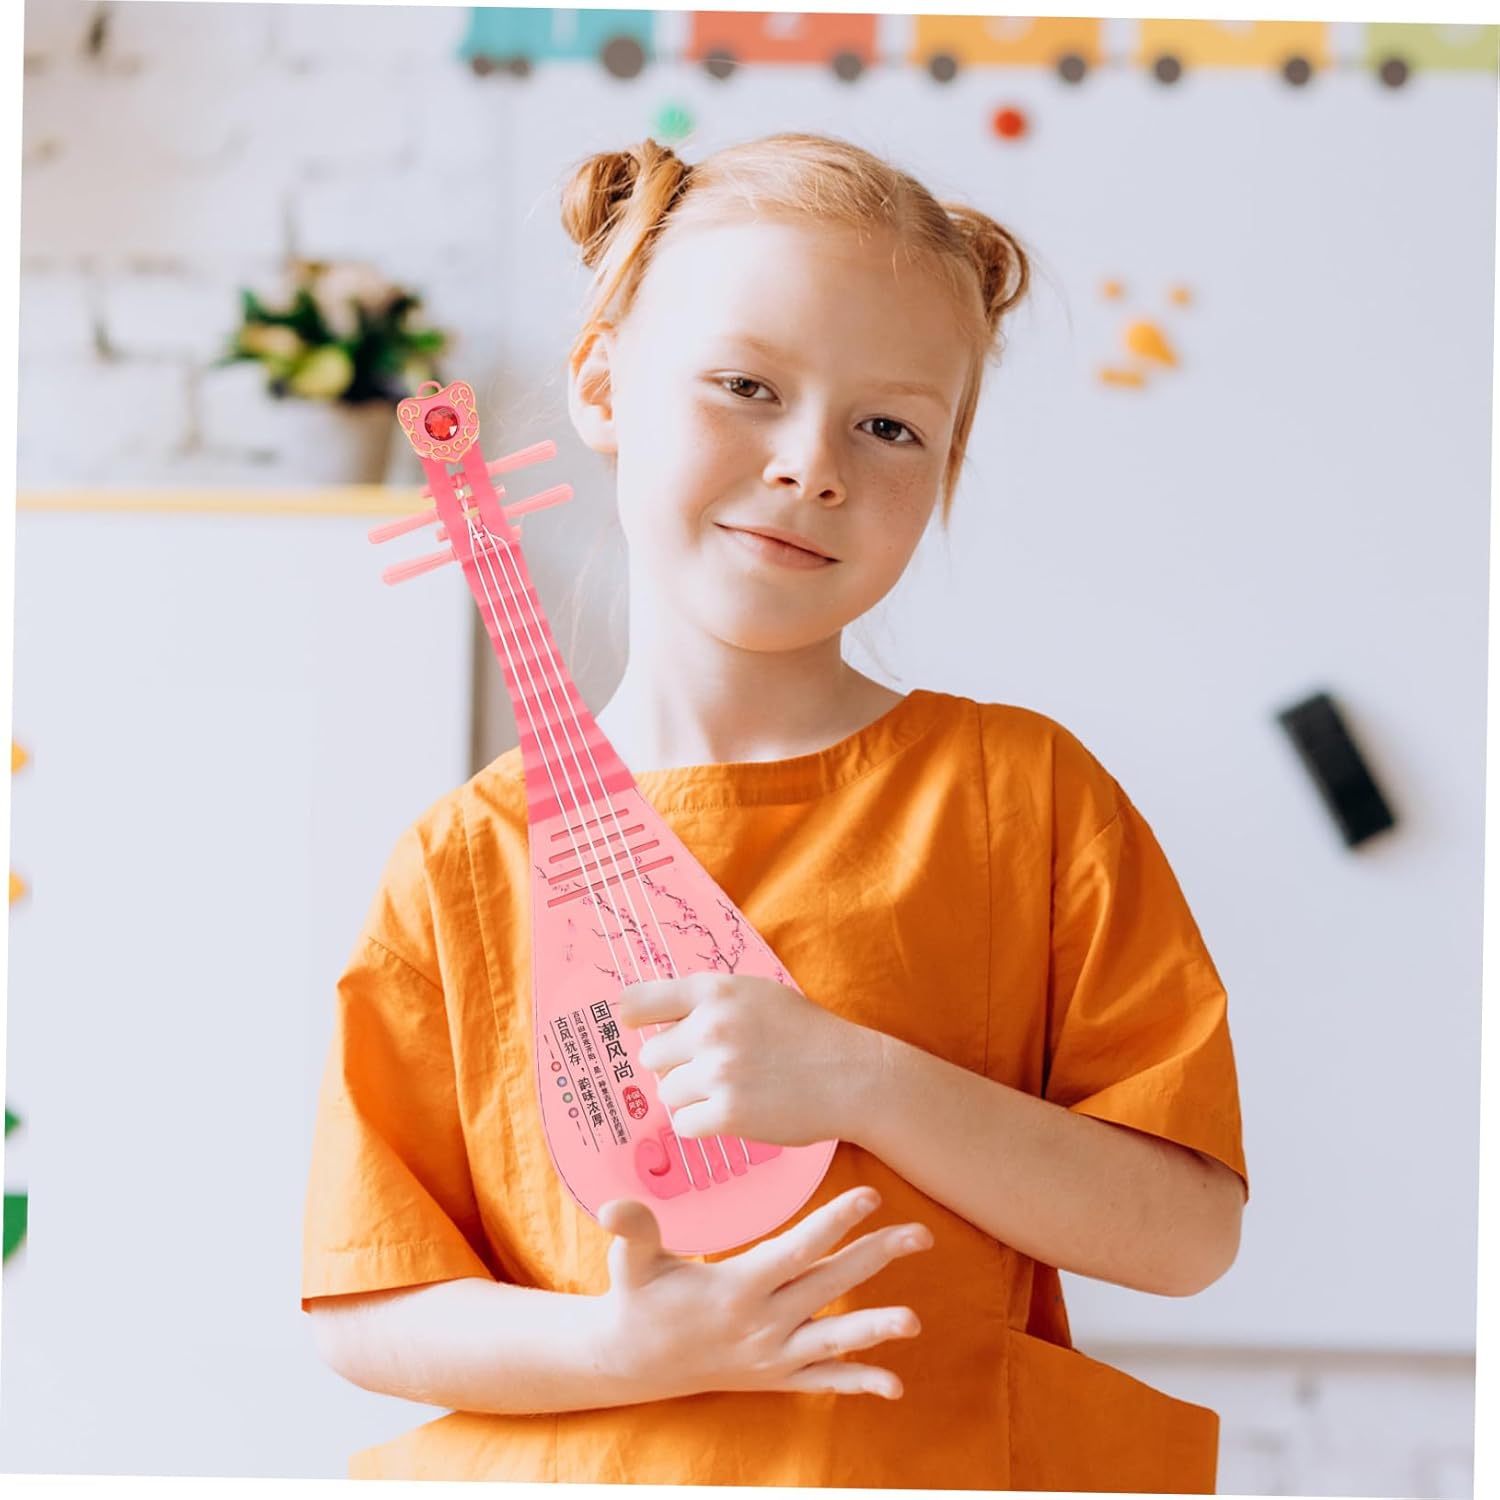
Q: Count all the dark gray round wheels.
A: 10